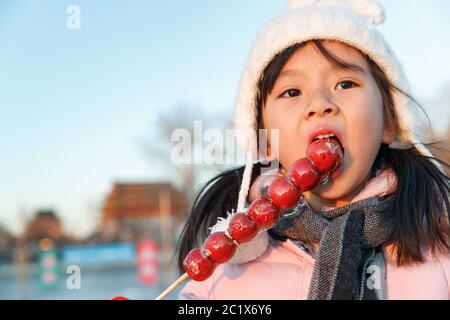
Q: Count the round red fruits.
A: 7